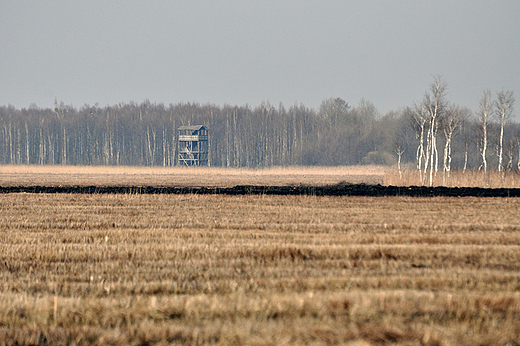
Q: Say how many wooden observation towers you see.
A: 1